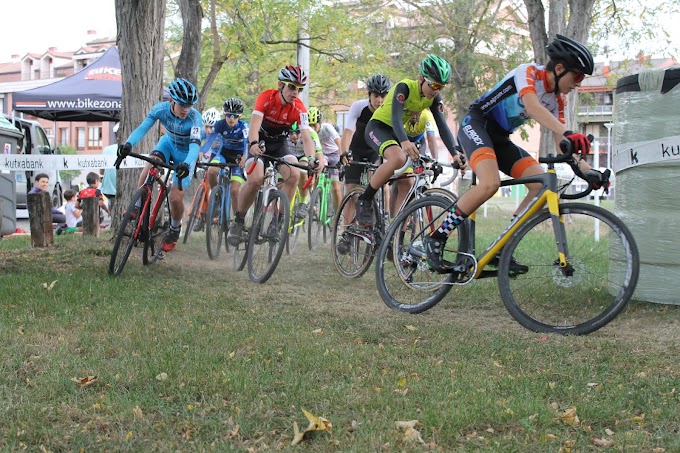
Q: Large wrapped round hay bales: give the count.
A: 1